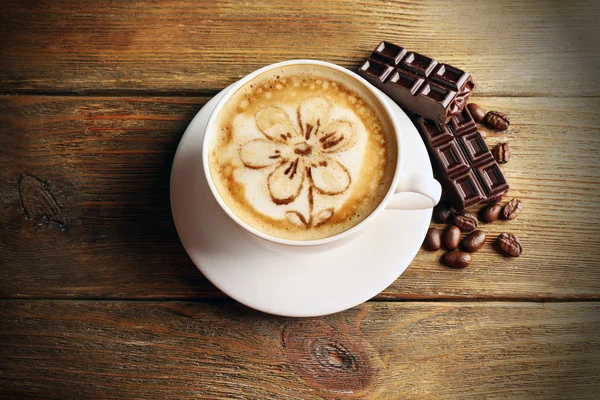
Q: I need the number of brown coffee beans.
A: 12